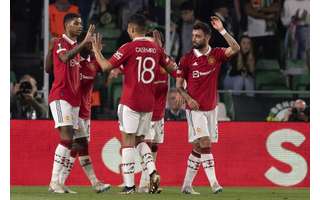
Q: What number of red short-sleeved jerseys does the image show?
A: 5